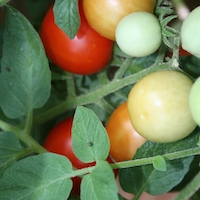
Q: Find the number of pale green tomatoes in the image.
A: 3